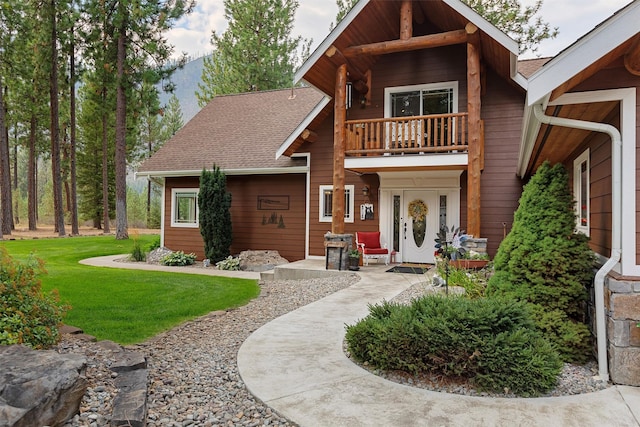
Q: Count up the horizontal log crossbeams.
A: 1